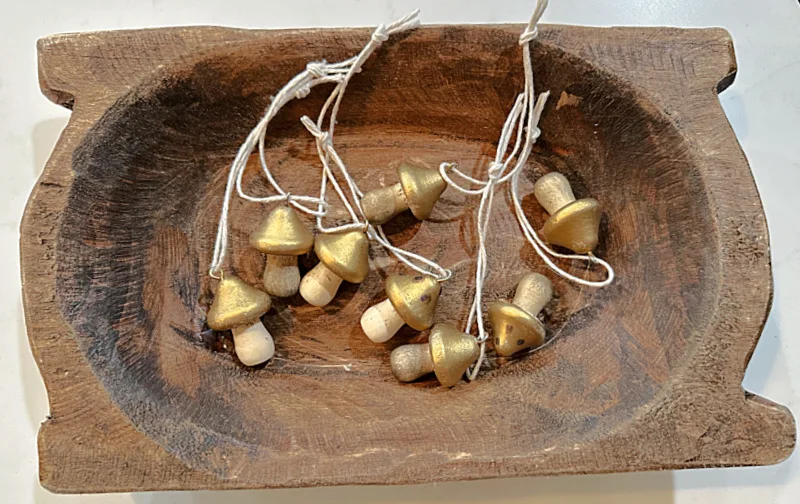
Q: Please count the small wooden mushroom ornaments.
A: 8